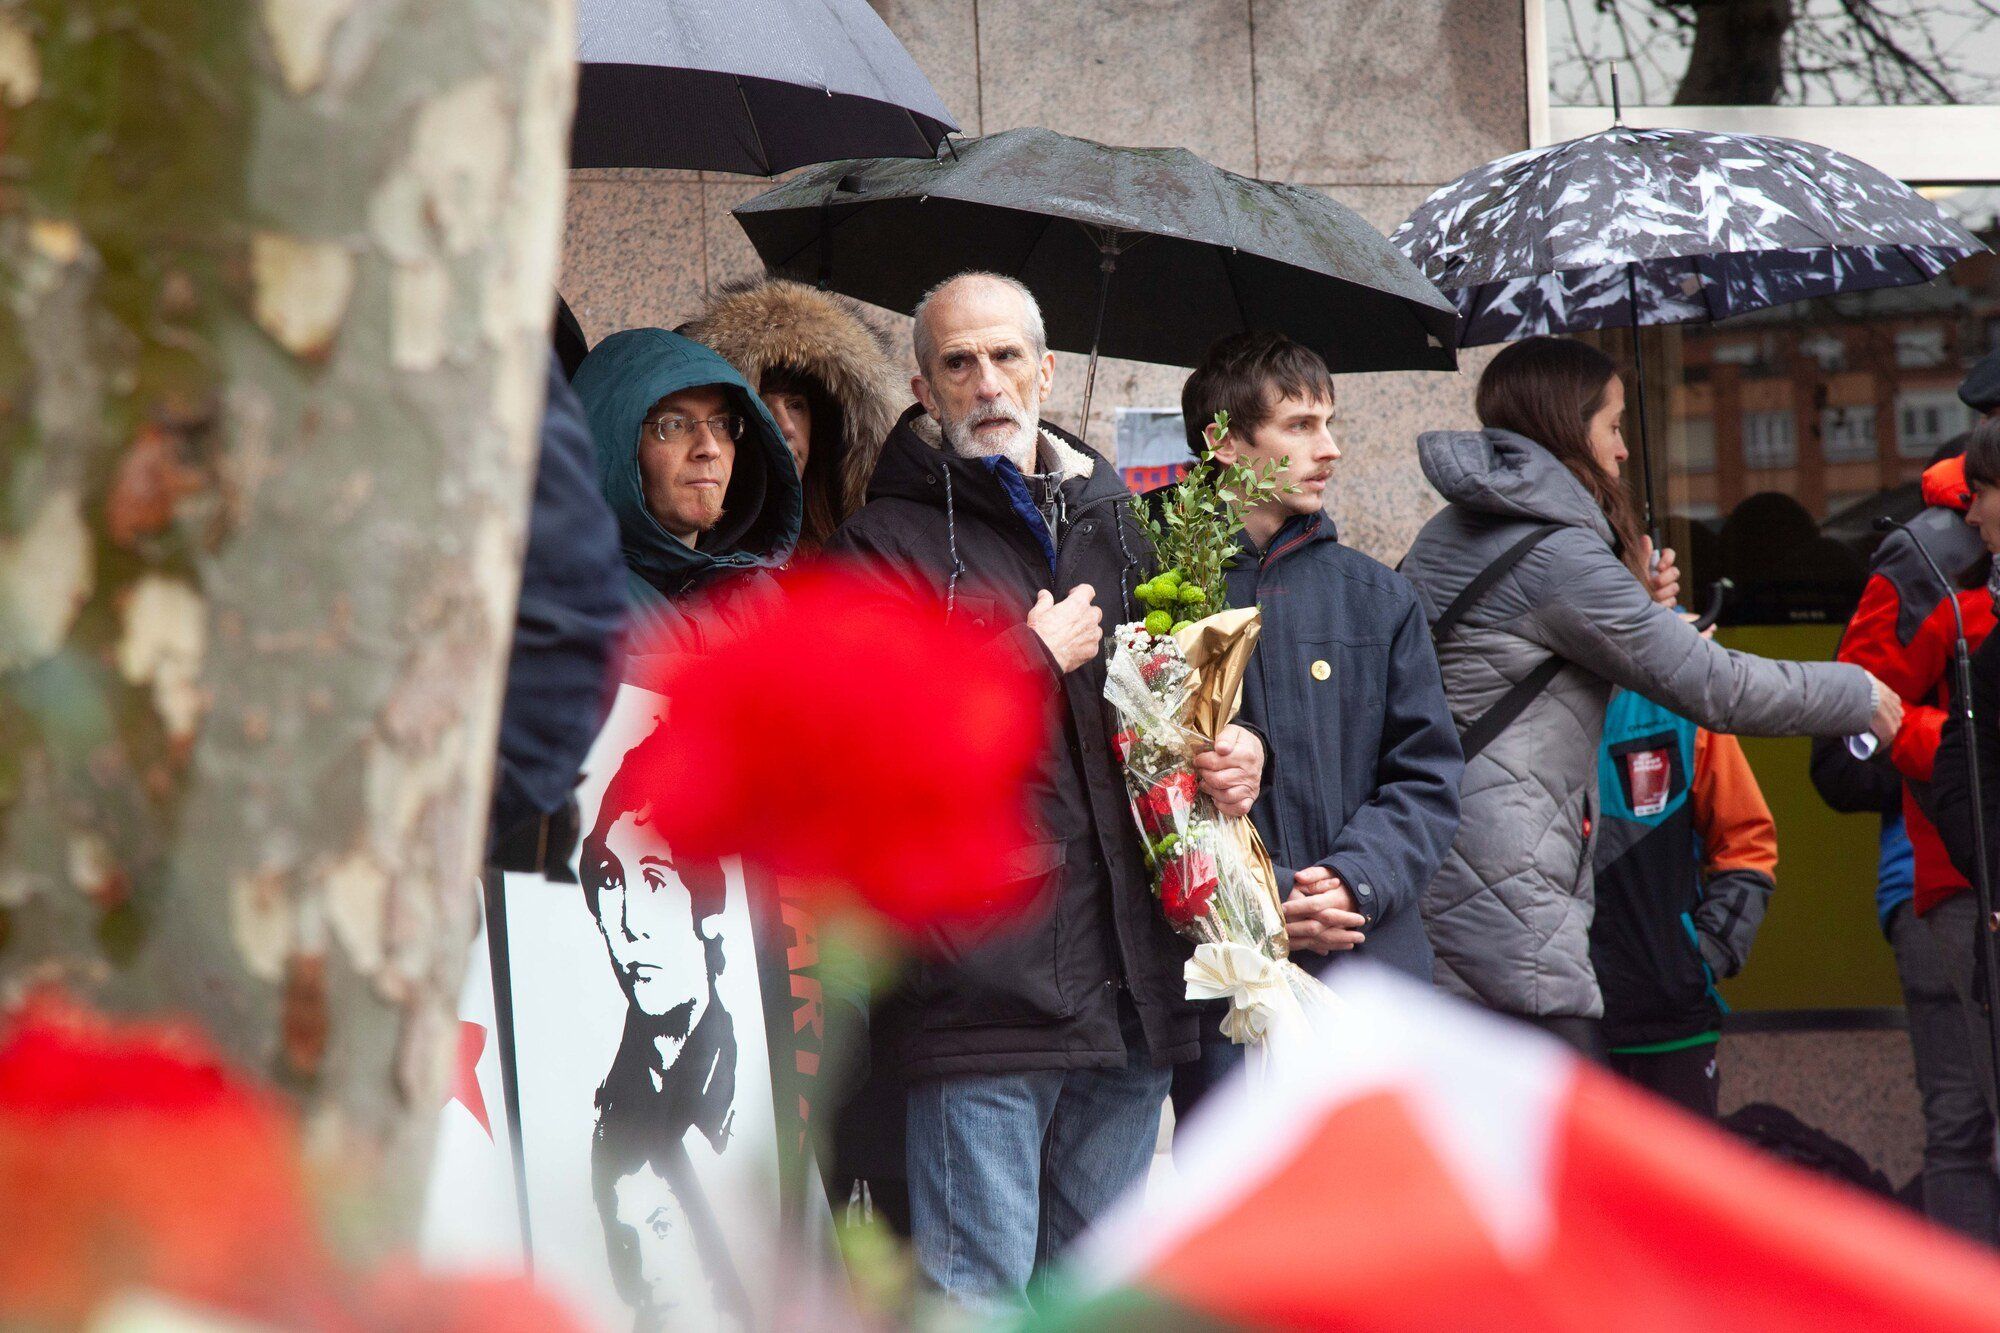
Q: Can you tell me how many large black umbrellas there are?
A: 2